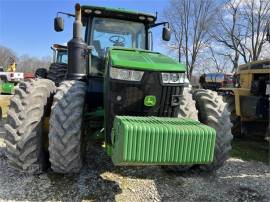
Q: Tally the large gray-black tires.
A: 4